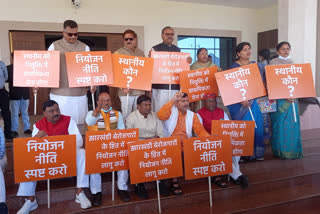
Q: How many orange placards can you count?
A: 12